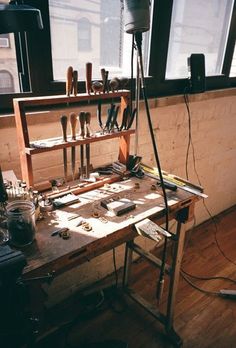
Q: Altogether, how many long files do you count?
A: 4